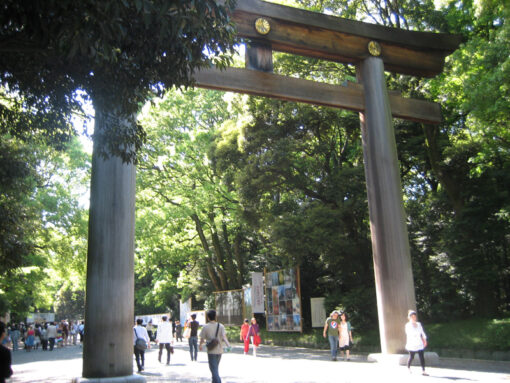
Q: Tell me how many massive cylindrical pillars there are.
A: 2